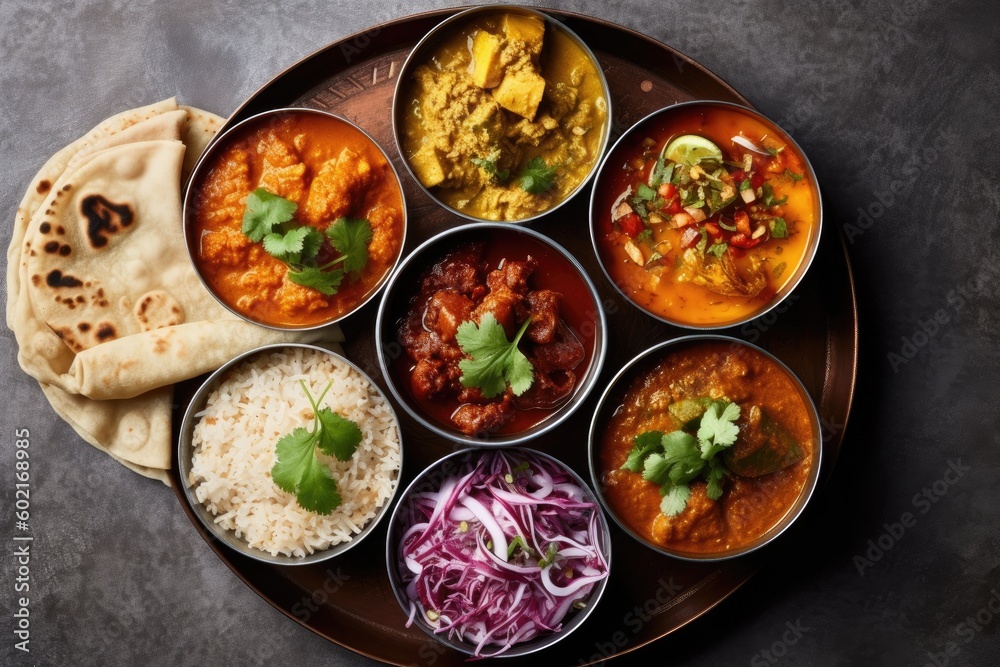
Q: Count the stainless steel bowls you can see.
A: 7